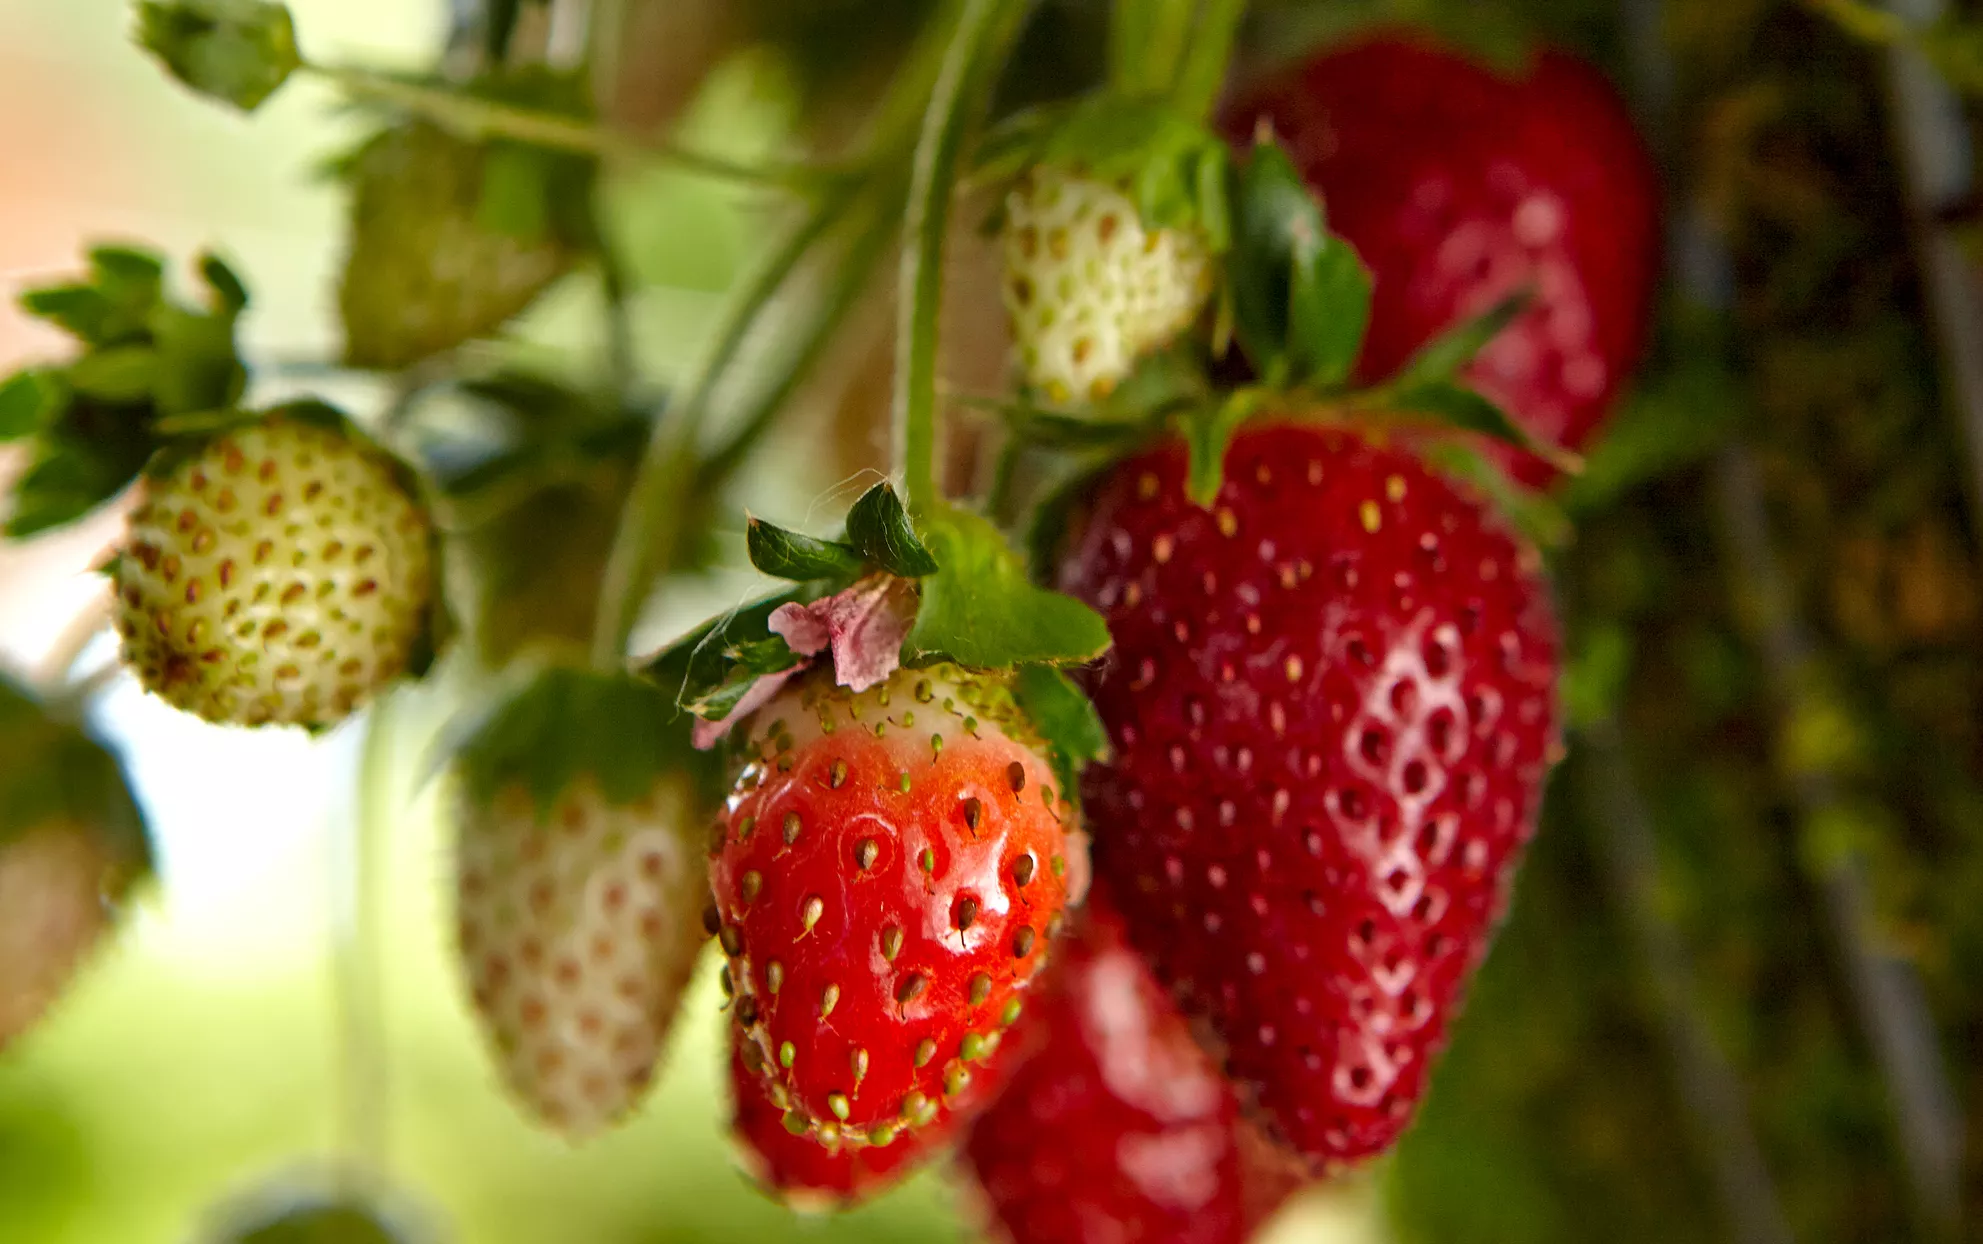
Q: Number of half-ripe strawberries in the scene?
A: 1